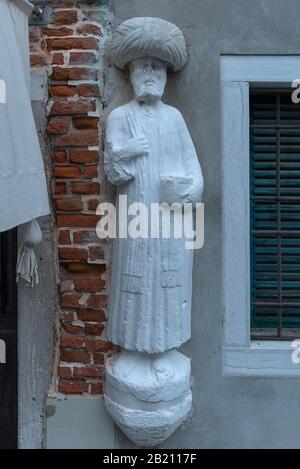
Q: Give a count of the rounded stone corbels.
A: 1